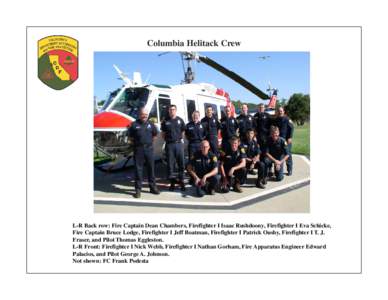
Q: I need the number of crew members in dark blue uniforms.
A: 12